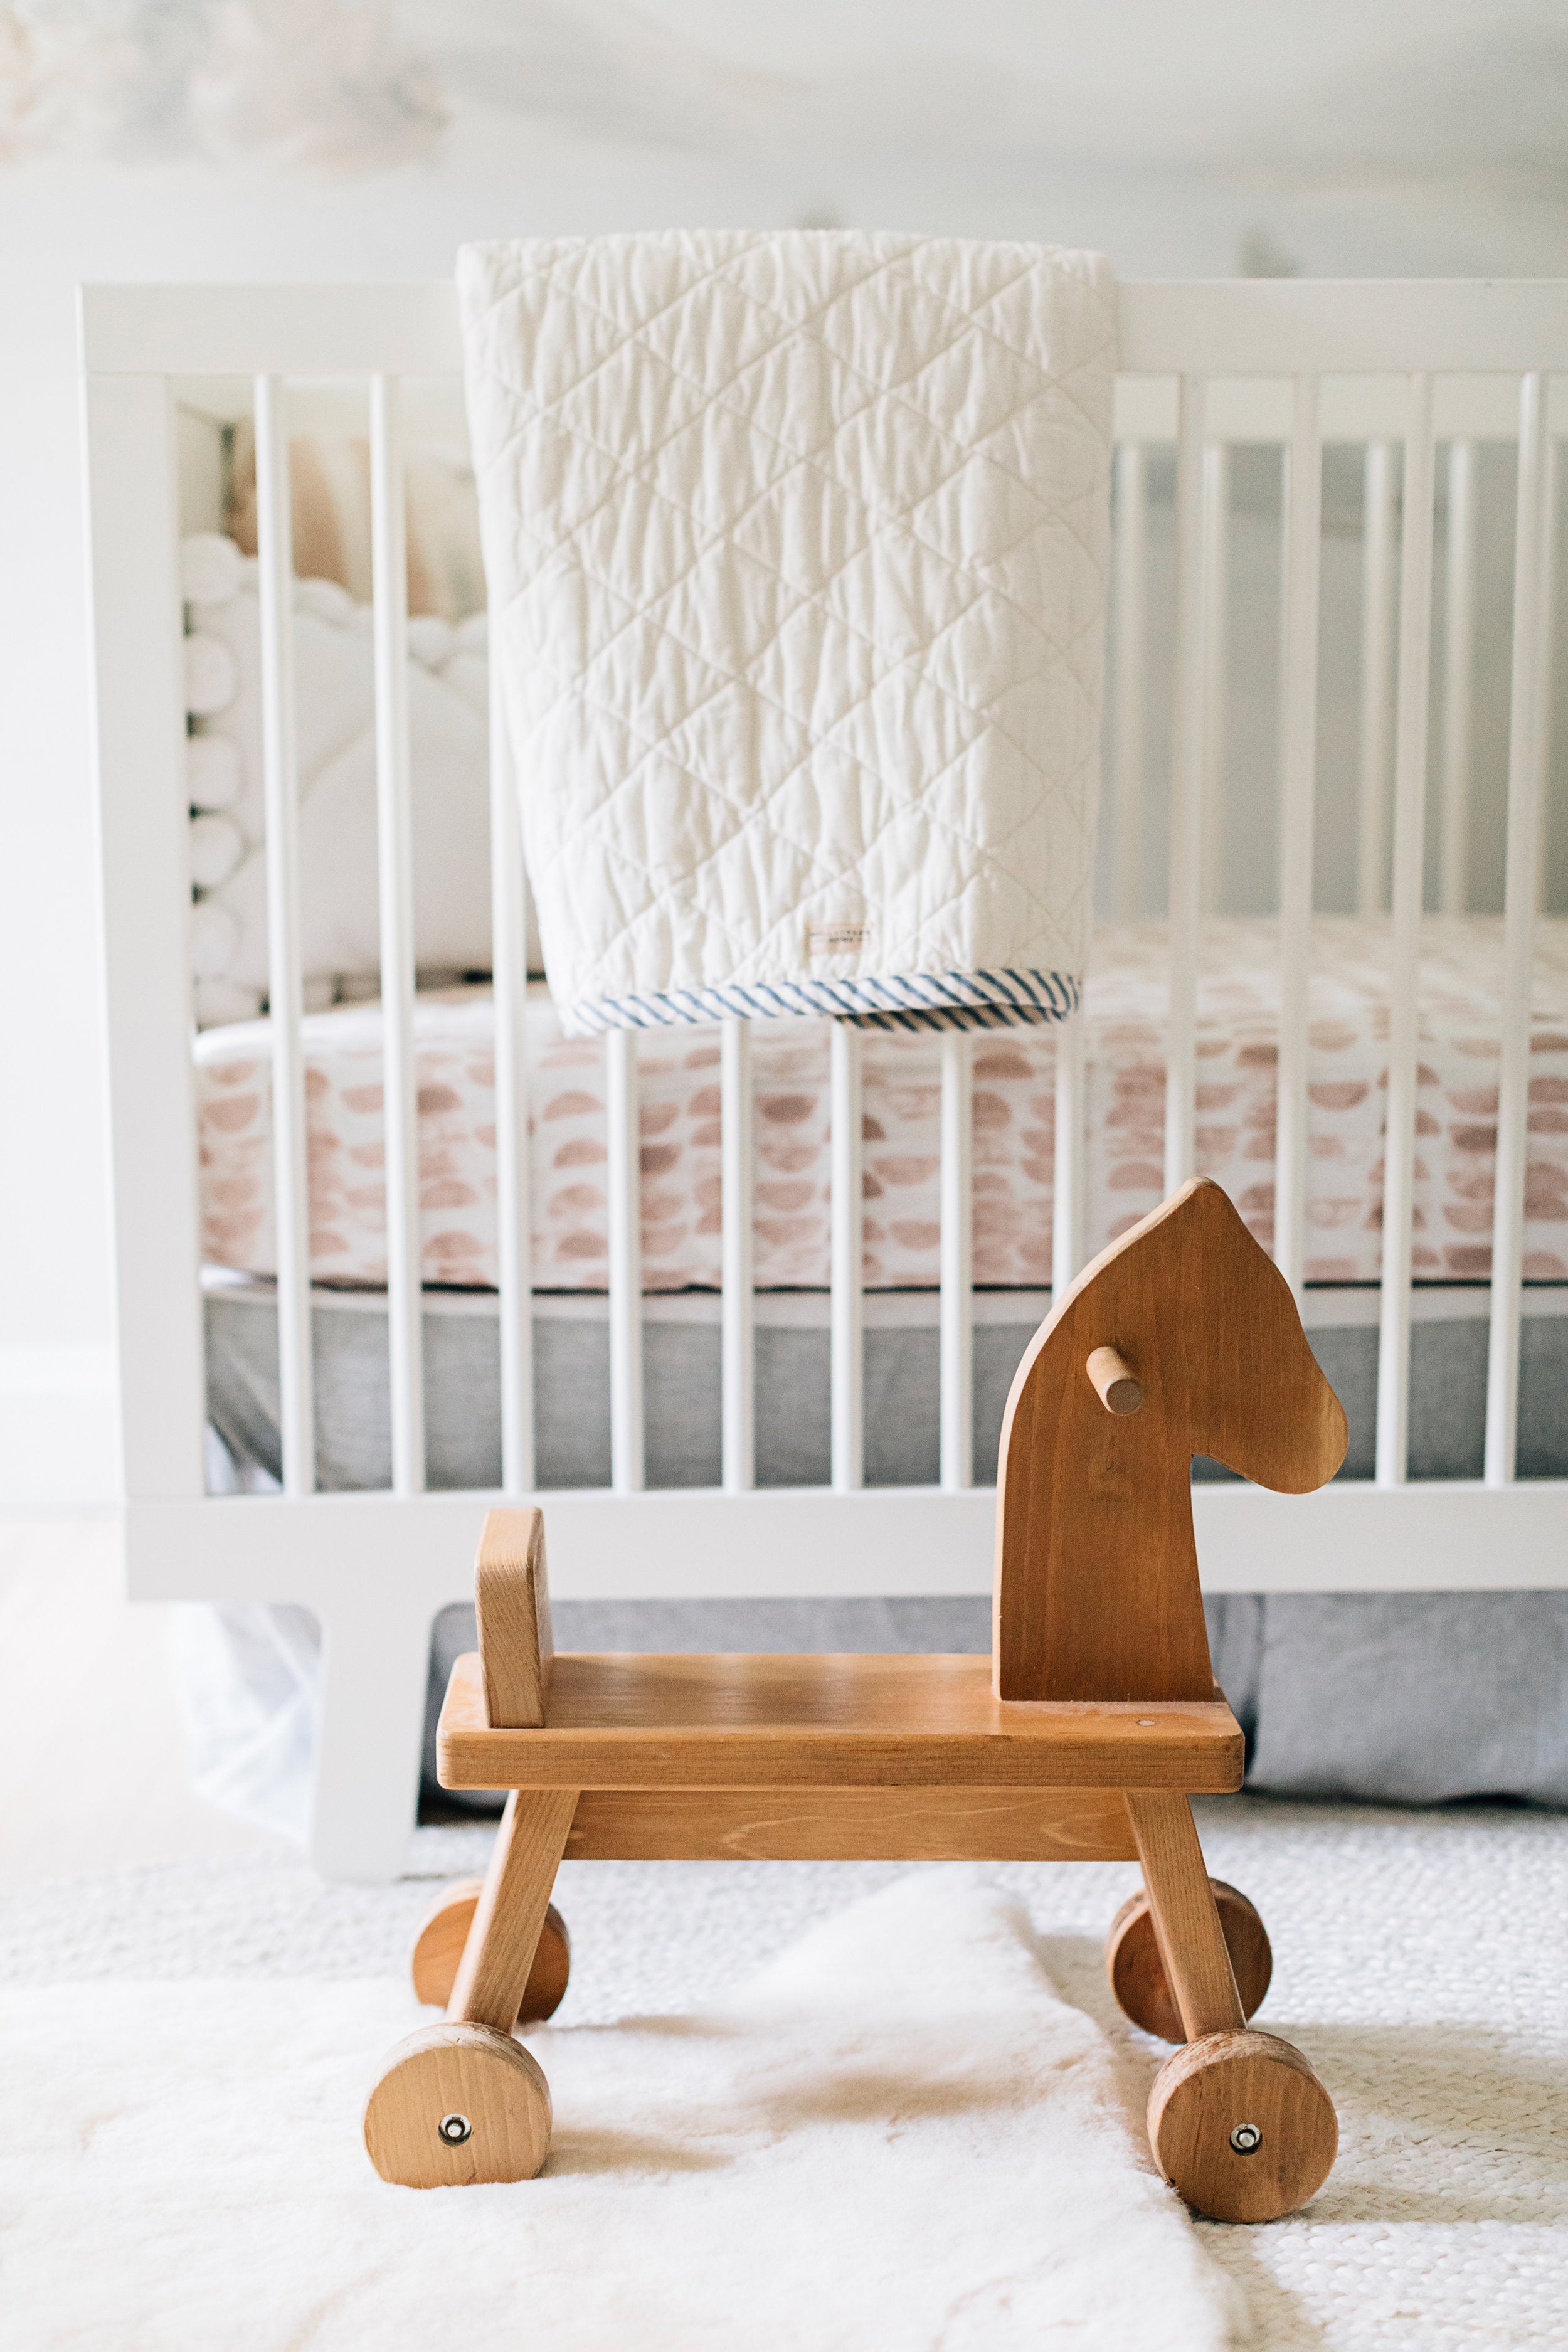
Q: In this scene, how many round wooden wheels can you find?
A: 4